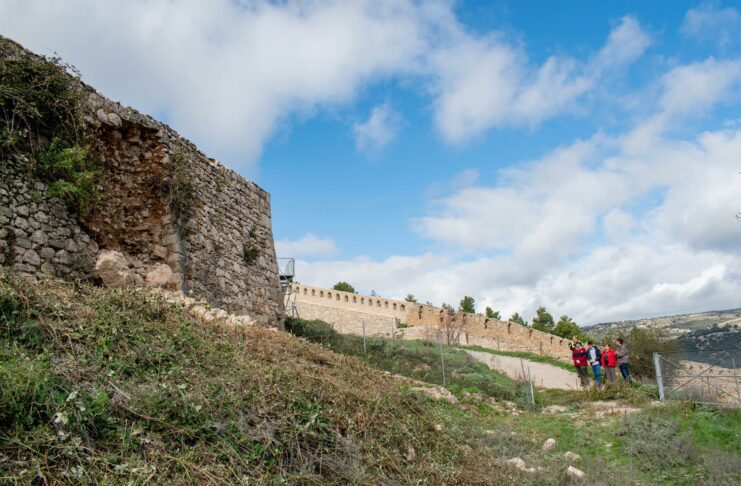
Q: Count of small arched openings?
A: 14